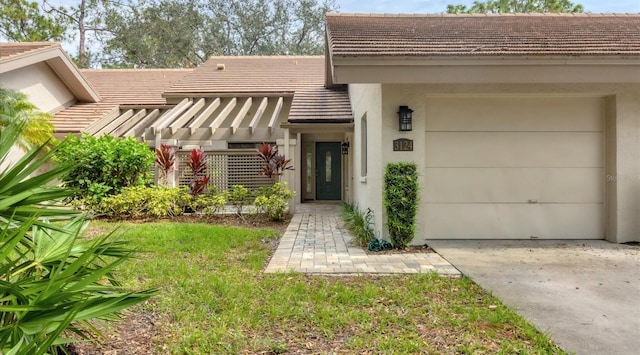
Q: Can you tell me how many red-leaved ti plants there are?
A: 3